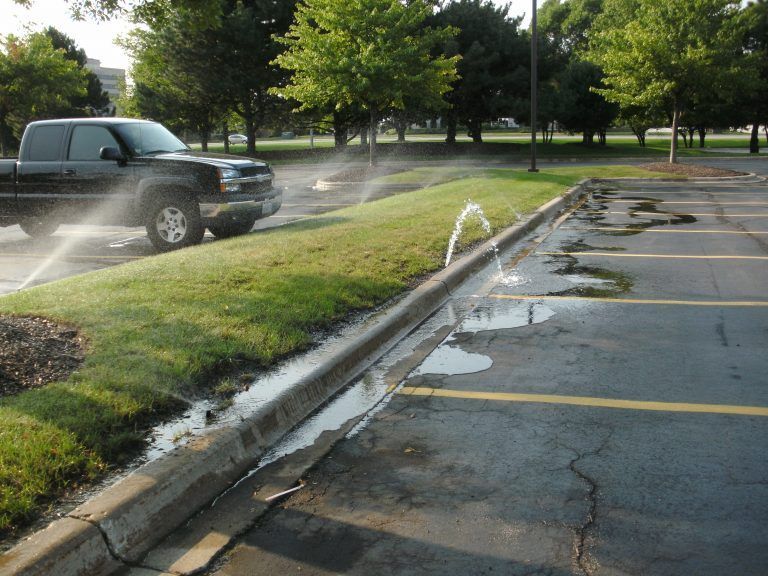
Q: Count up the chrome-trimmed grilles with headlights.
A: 1